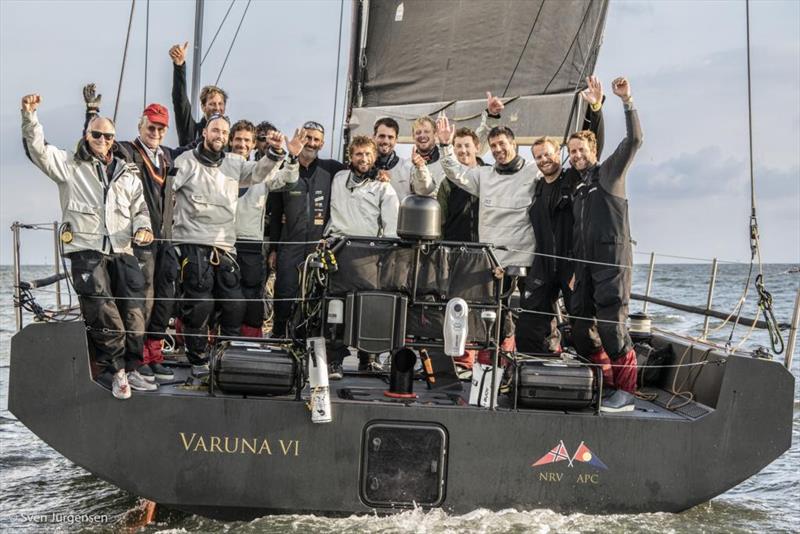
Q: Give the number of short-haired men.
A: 14